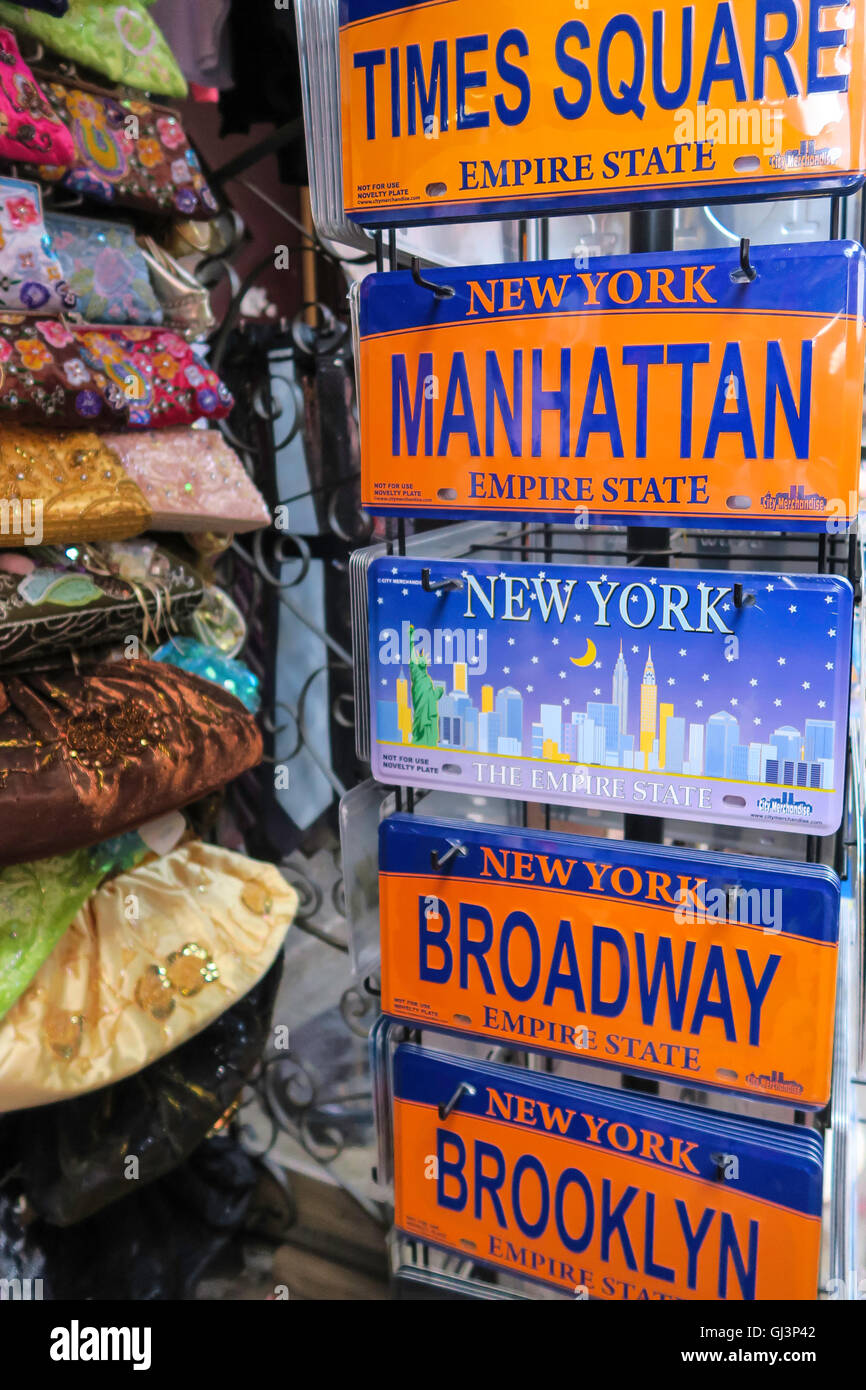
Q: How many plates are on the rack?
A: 5